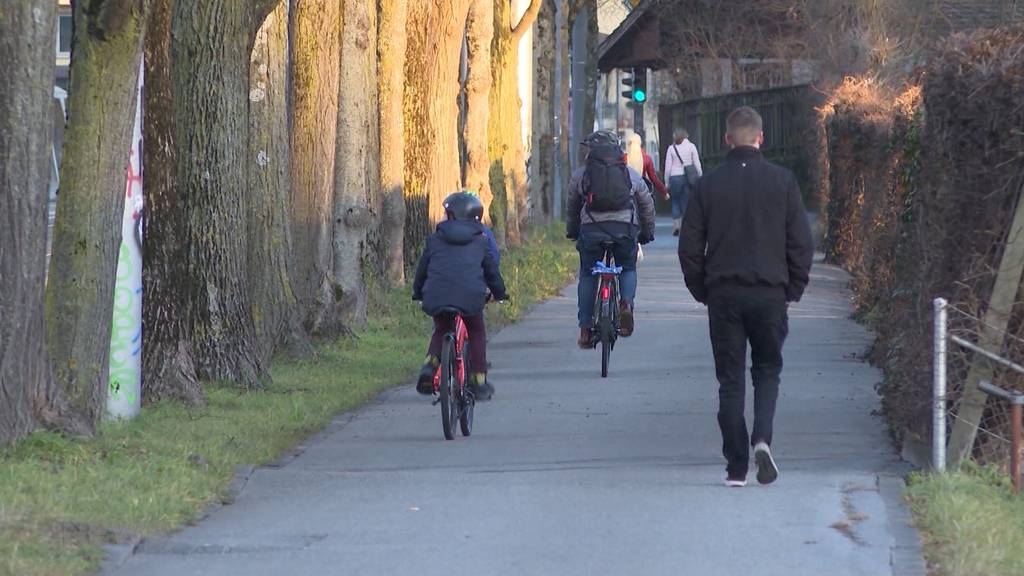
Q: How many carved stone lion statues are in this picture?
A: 0